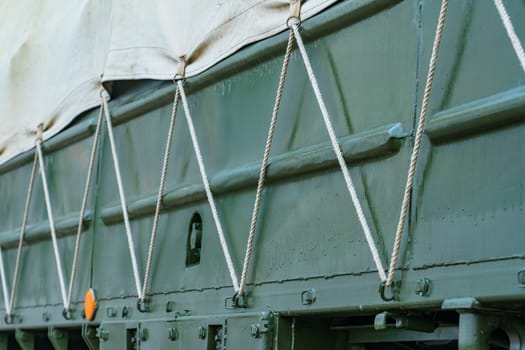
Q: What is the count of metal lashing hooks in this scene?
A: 5